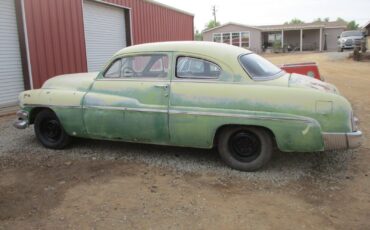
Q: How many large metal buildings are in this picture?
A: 1